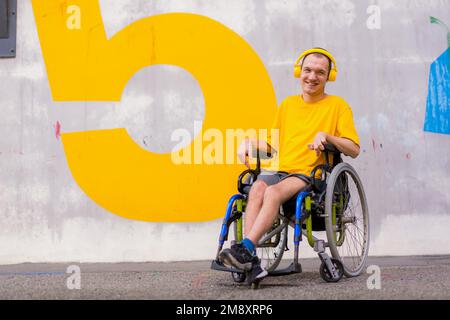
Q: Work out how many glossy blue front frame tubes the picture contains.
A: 2